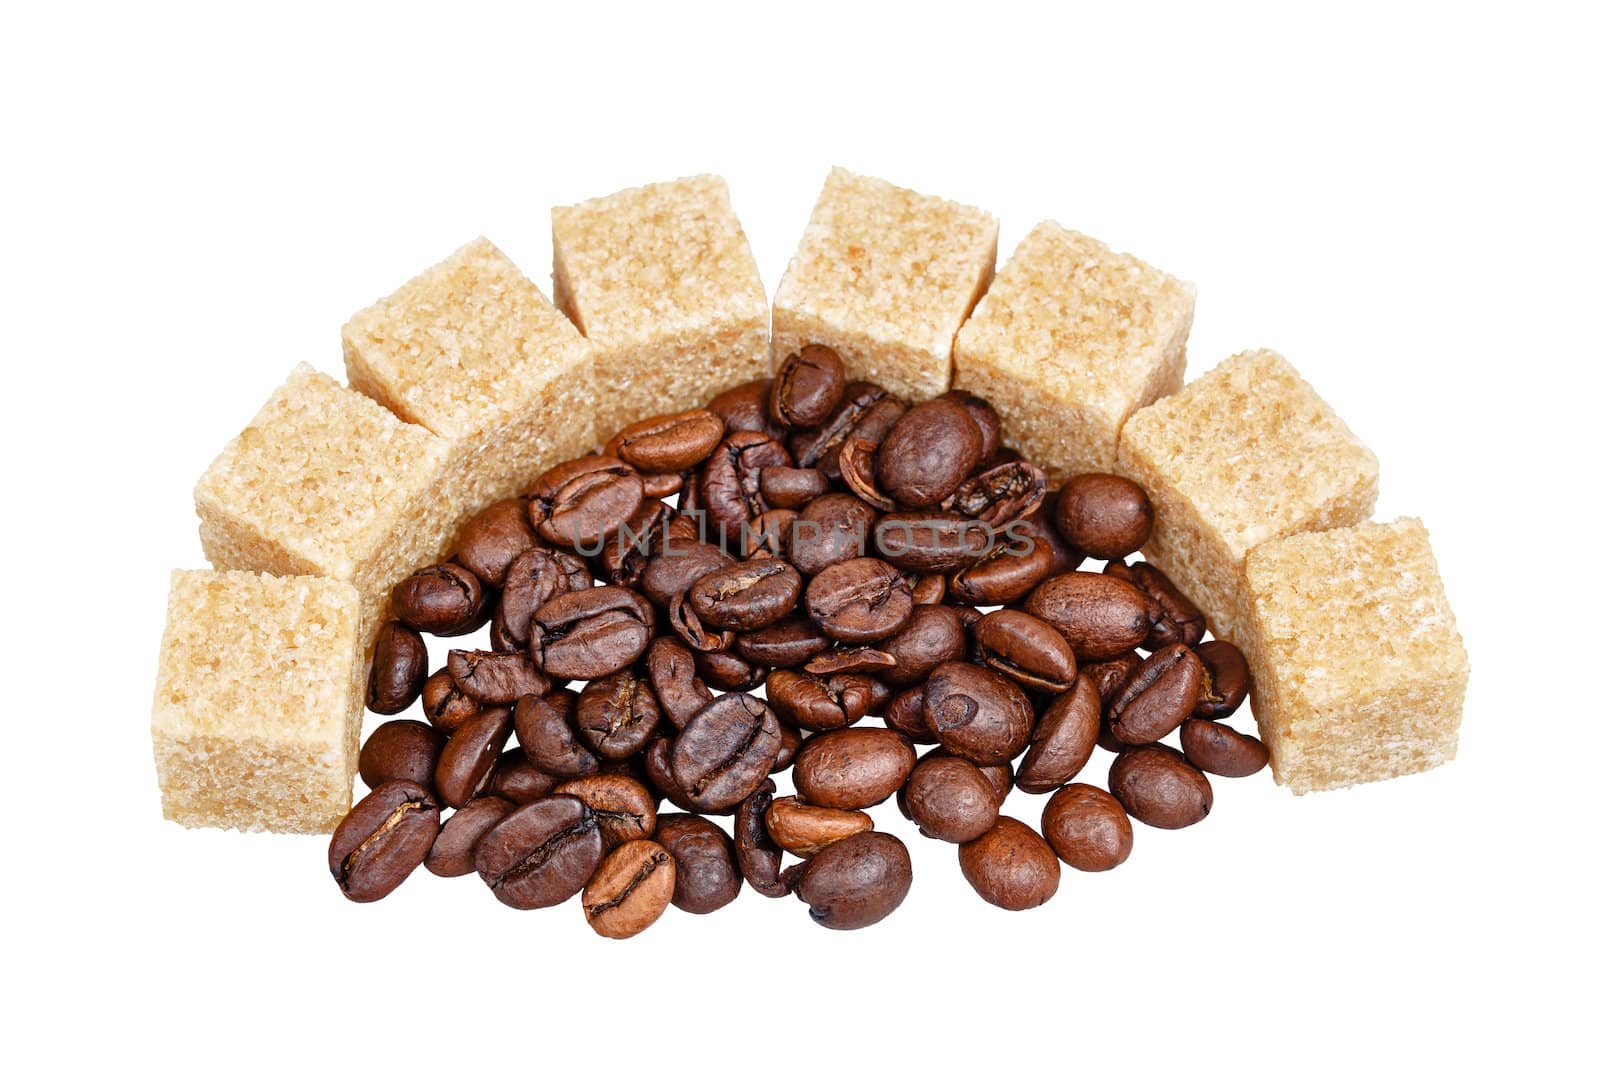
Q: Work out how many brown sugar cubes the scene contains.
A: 8